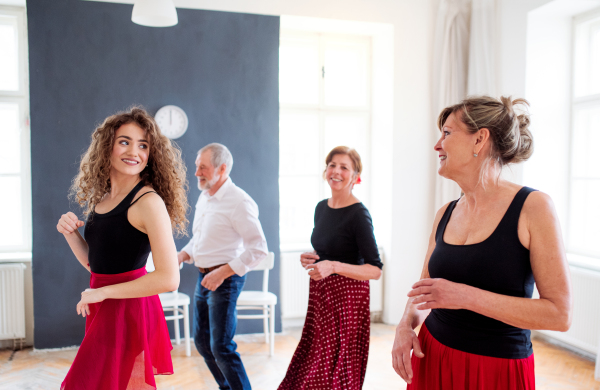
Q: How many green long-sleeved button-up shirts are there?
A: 0